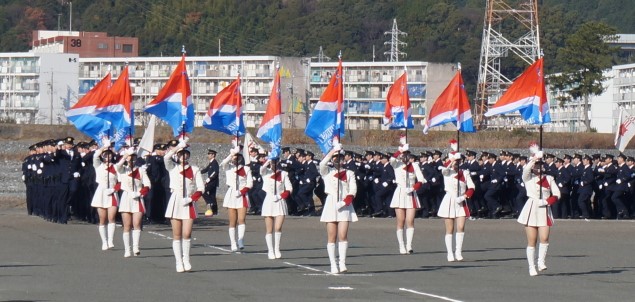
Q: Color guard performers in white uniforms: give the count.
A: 9